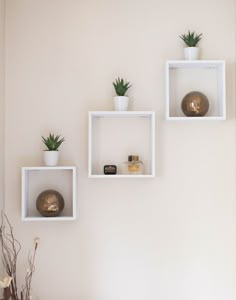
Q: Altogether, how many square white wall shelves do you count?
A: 3